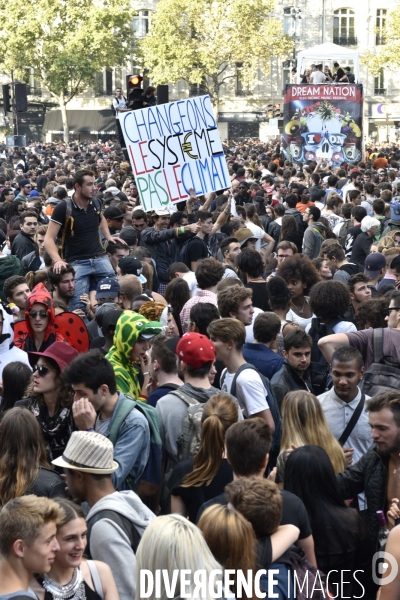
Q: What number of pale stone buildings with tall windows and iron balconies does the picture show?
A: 1